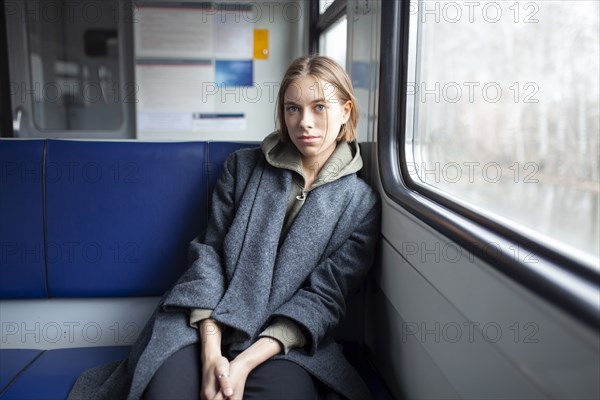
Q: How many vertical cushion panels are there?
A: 3